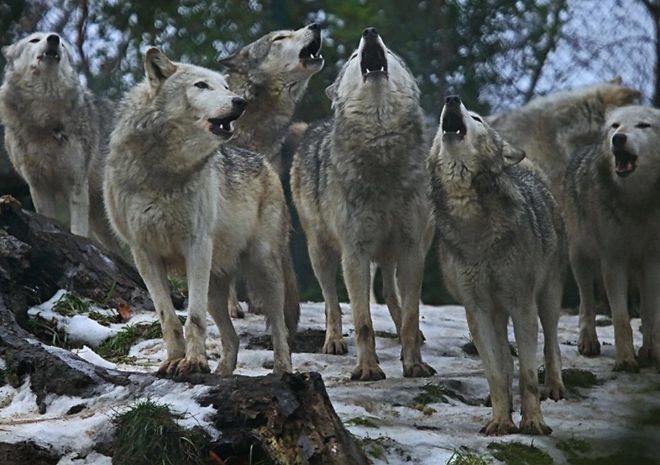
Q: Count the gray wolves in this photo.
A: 7